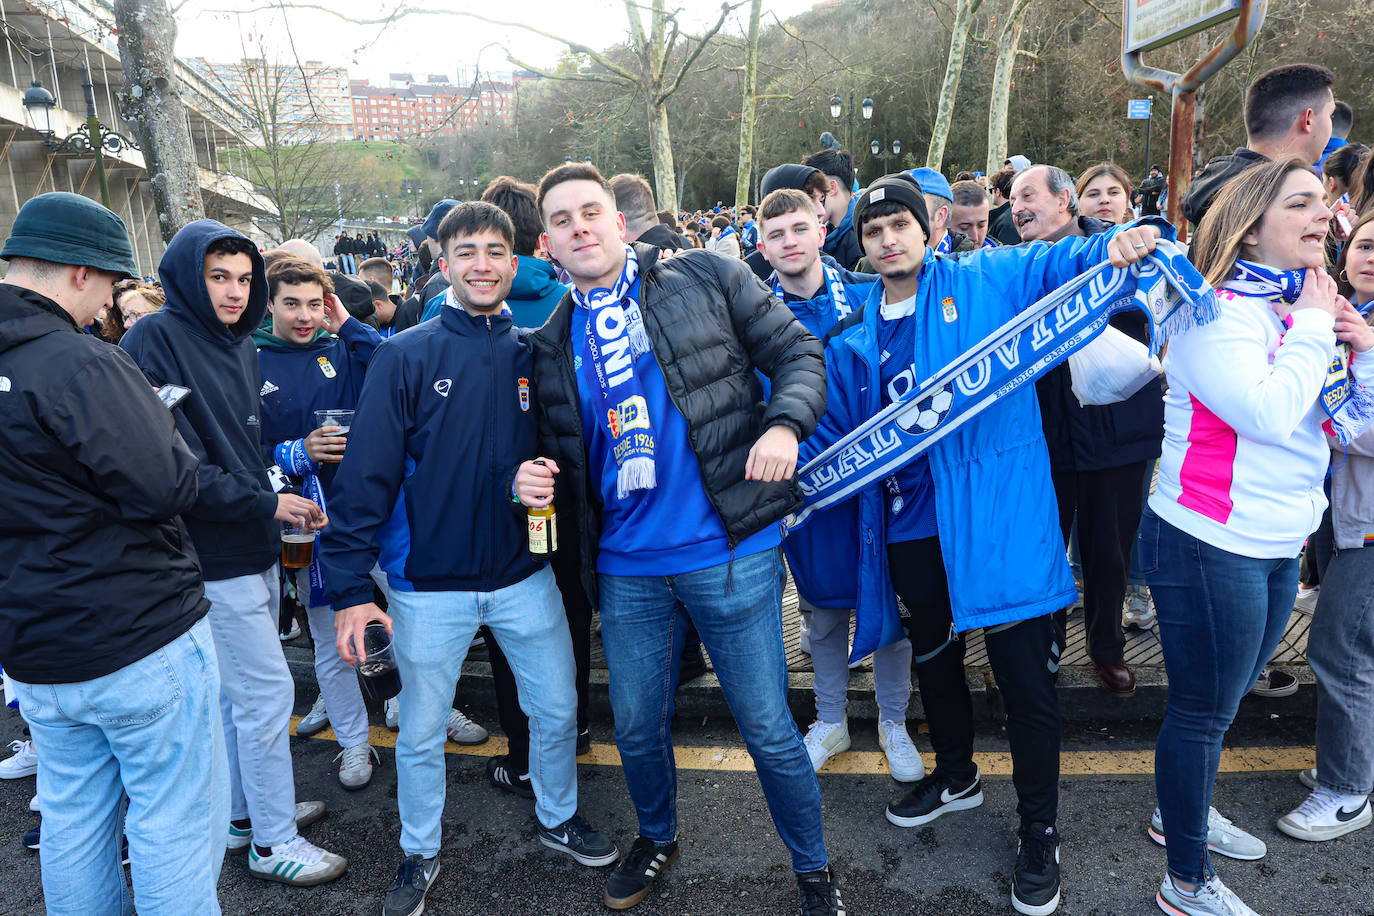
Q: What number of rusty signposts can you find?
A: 1